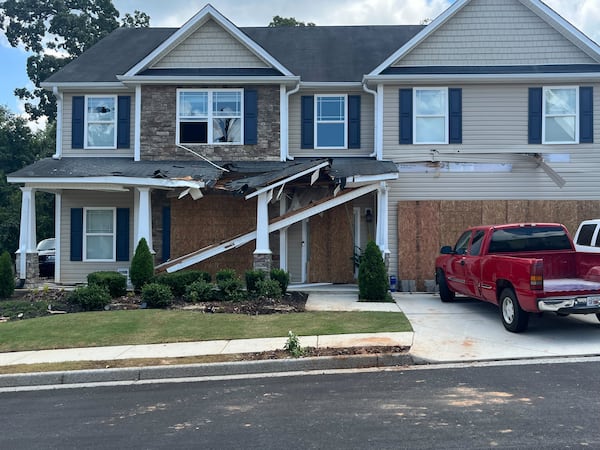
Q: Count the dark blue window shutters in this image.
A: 12